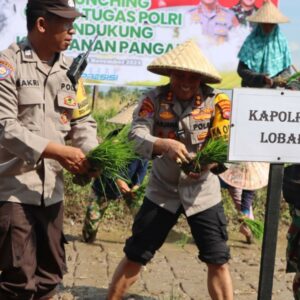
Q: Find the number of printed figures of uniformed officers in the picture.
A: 2